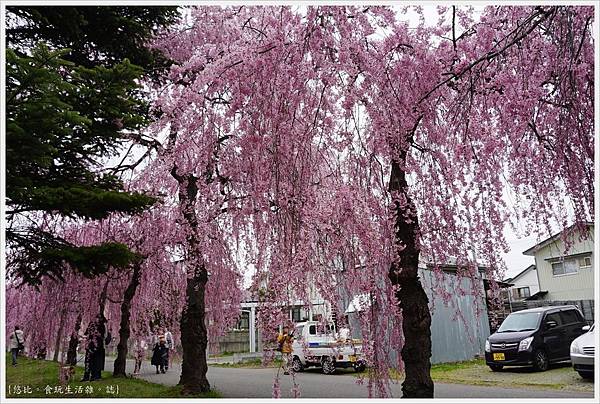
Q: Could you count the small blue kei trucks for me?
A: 0